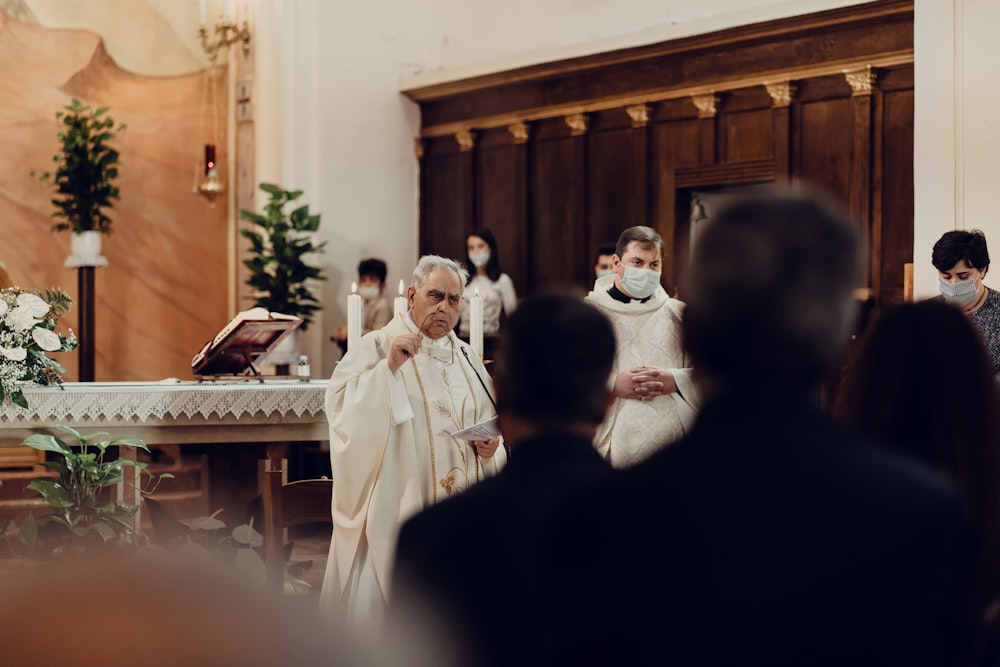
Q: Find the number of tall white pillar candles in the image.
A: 3